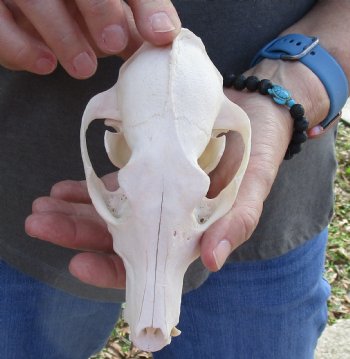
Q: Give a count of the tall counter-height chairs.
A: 0